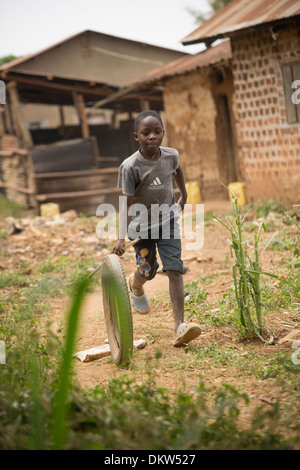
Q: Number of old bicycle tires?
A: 1